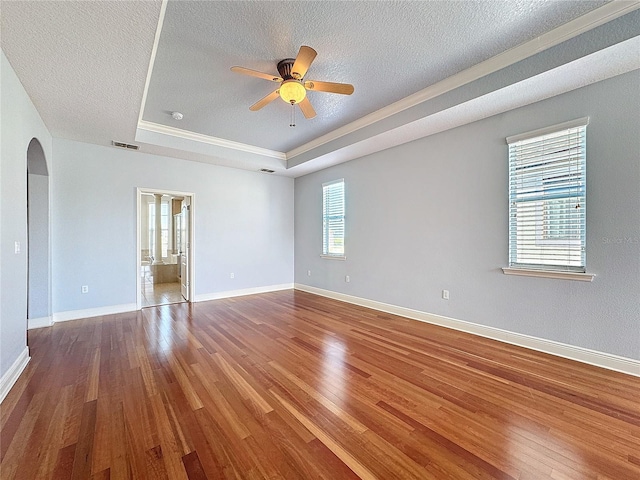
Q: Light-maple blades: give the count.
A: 5